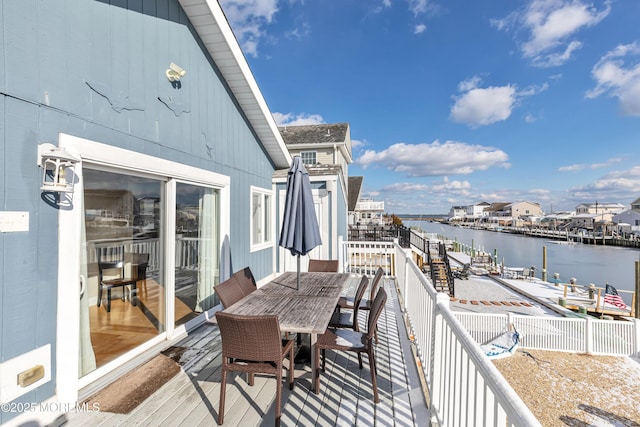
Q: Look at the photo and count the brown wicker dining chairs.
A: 7